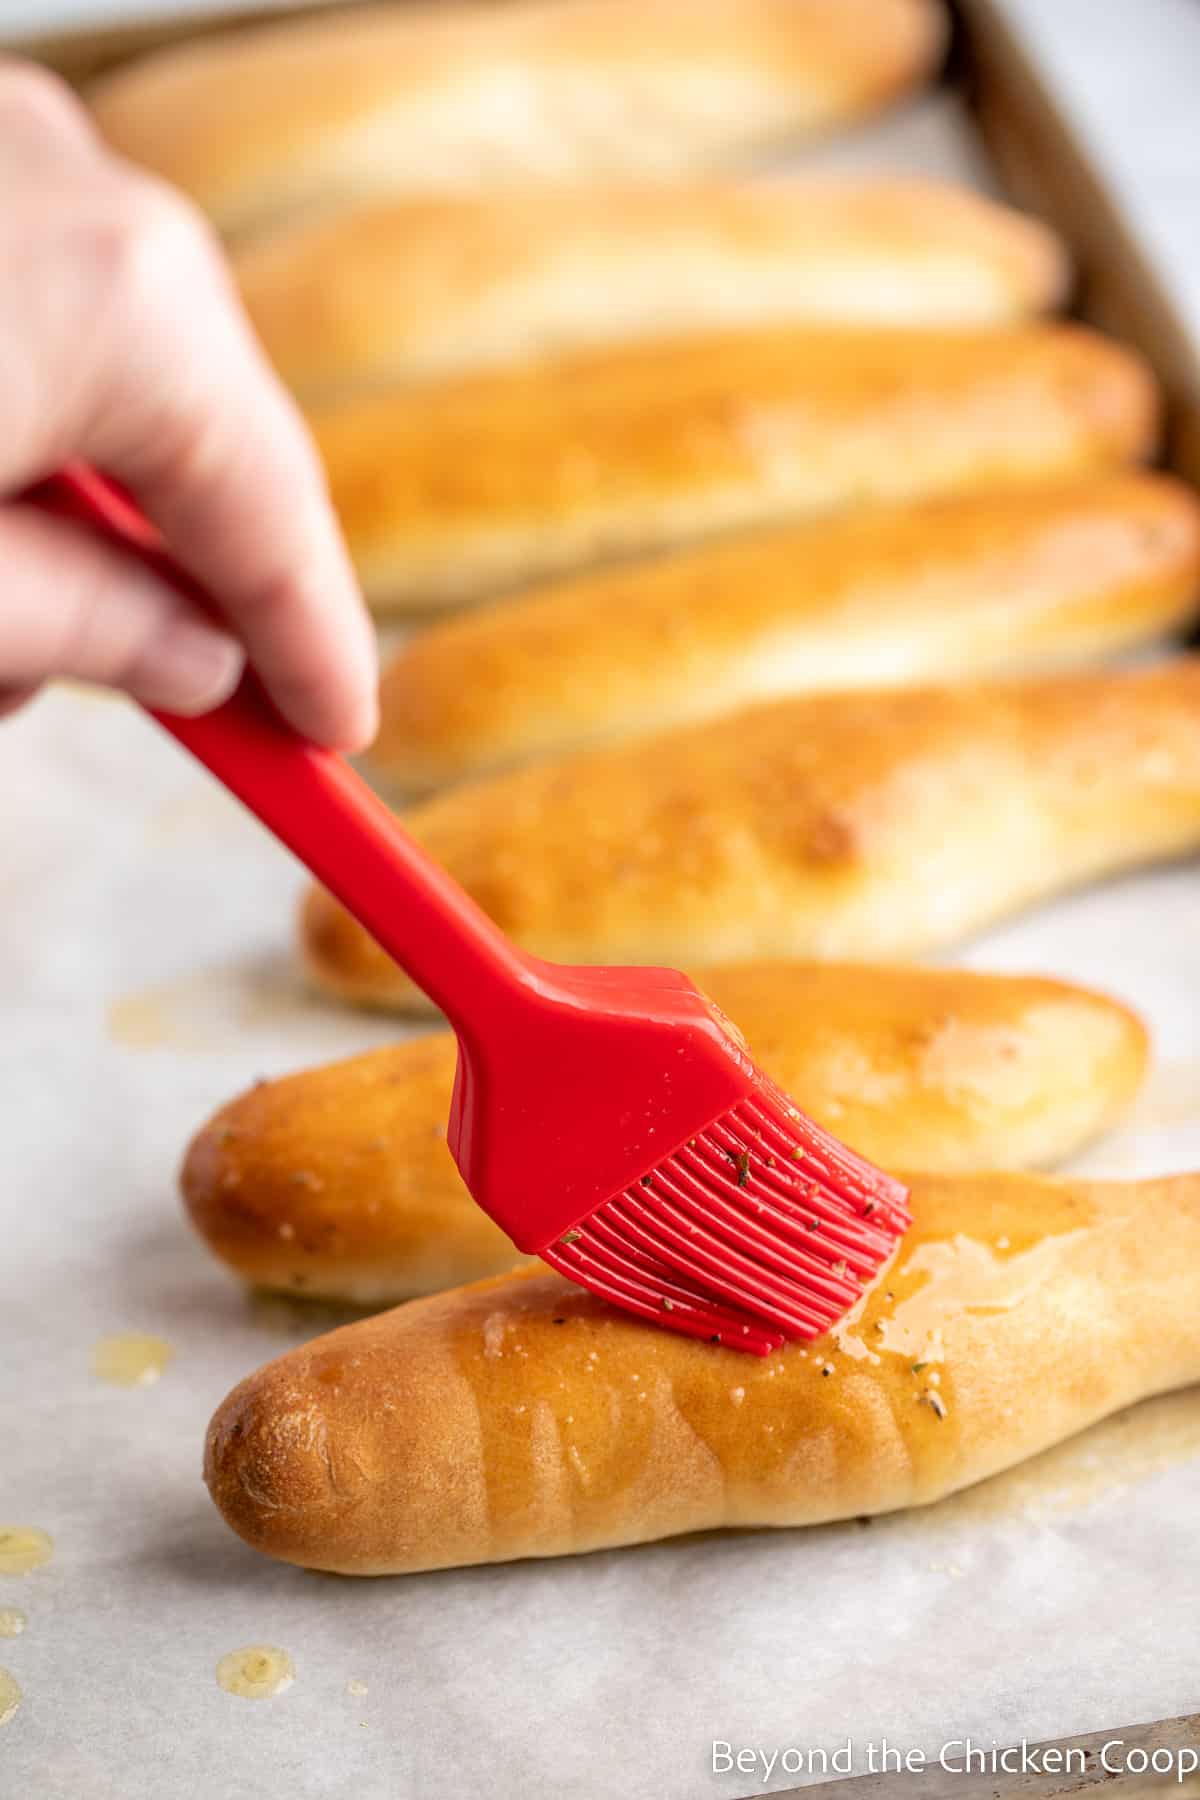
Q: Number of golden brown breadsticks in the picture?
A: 7